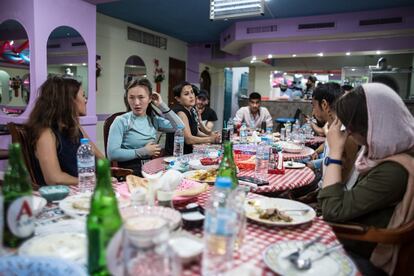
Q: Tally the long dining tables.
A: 1